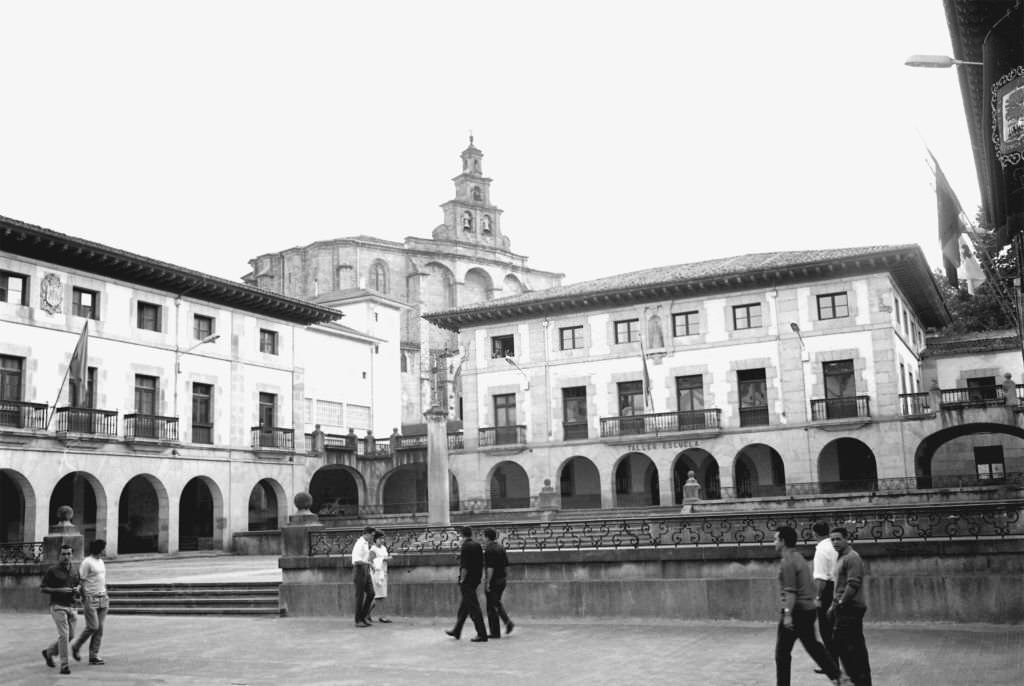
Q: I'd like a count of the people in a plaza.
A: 9